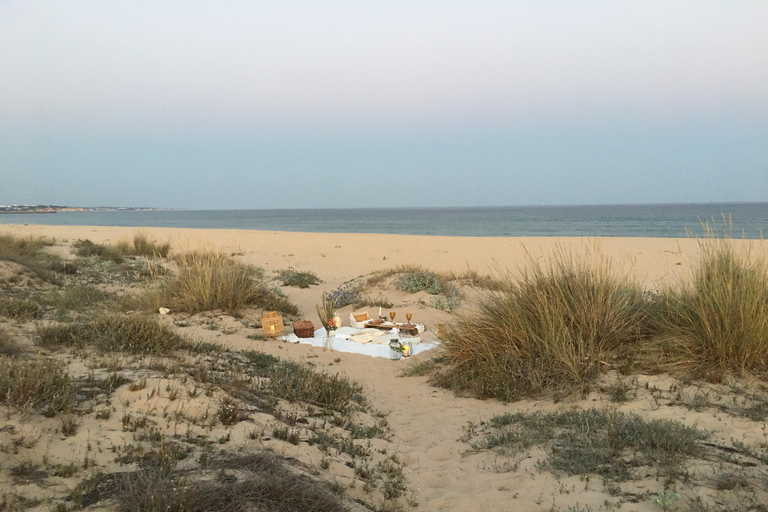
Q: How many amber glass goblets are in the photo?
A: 2